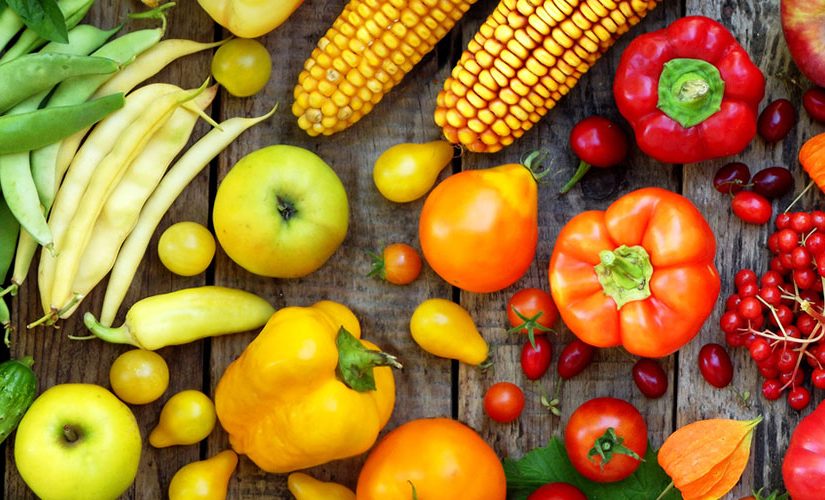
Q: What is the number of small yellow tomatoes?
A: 8